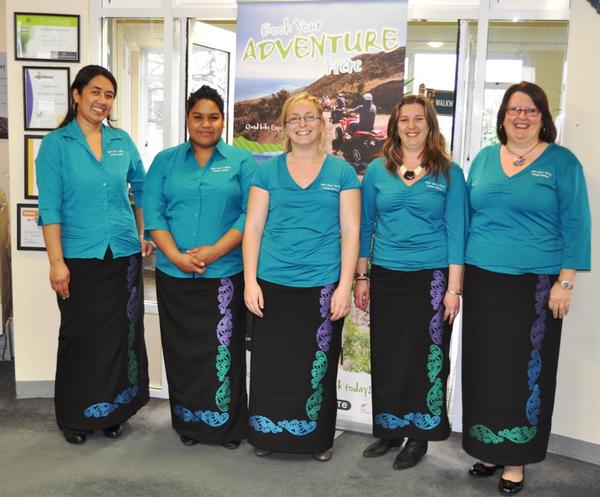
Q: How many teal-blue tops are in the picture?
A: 5